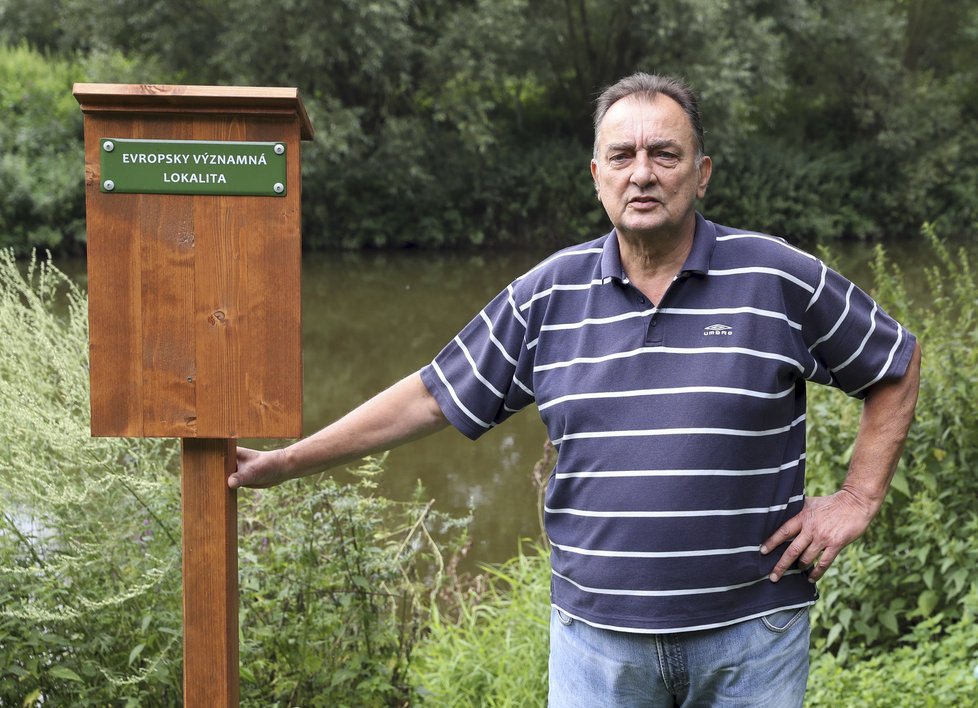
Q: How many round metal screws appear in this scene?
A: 4